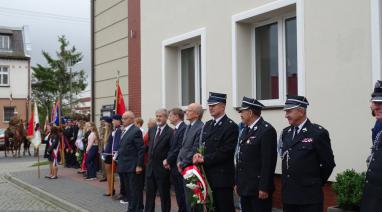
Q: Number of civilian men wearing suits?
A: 4